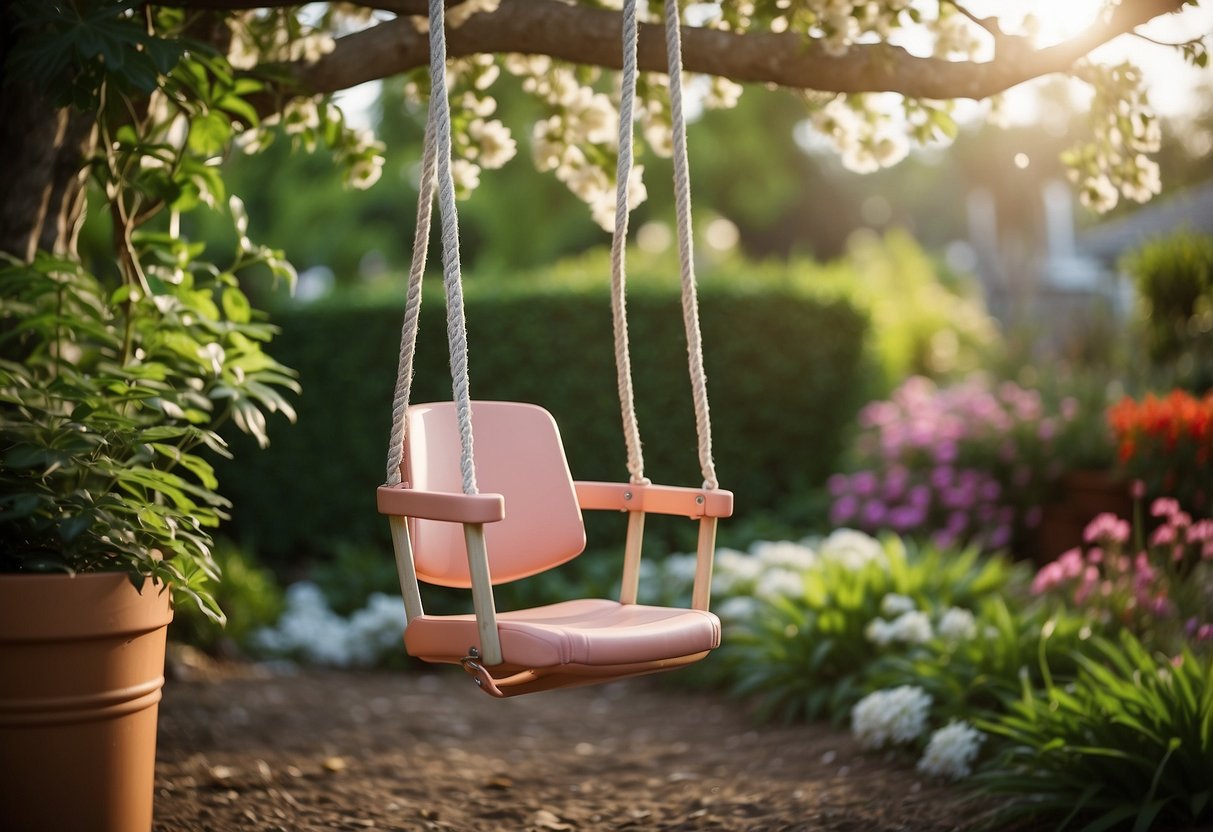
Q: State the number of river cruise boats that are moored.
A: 0